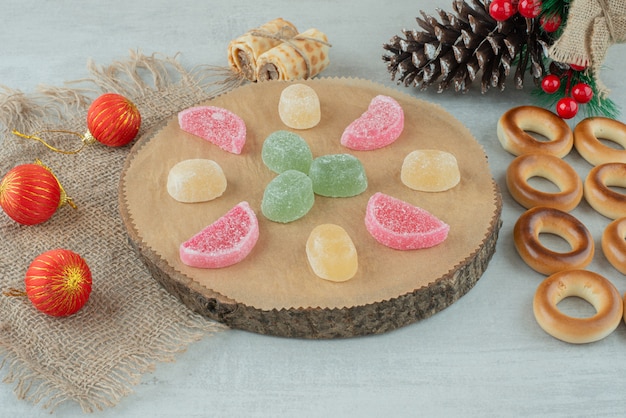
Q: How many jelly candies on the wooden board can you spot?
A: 11